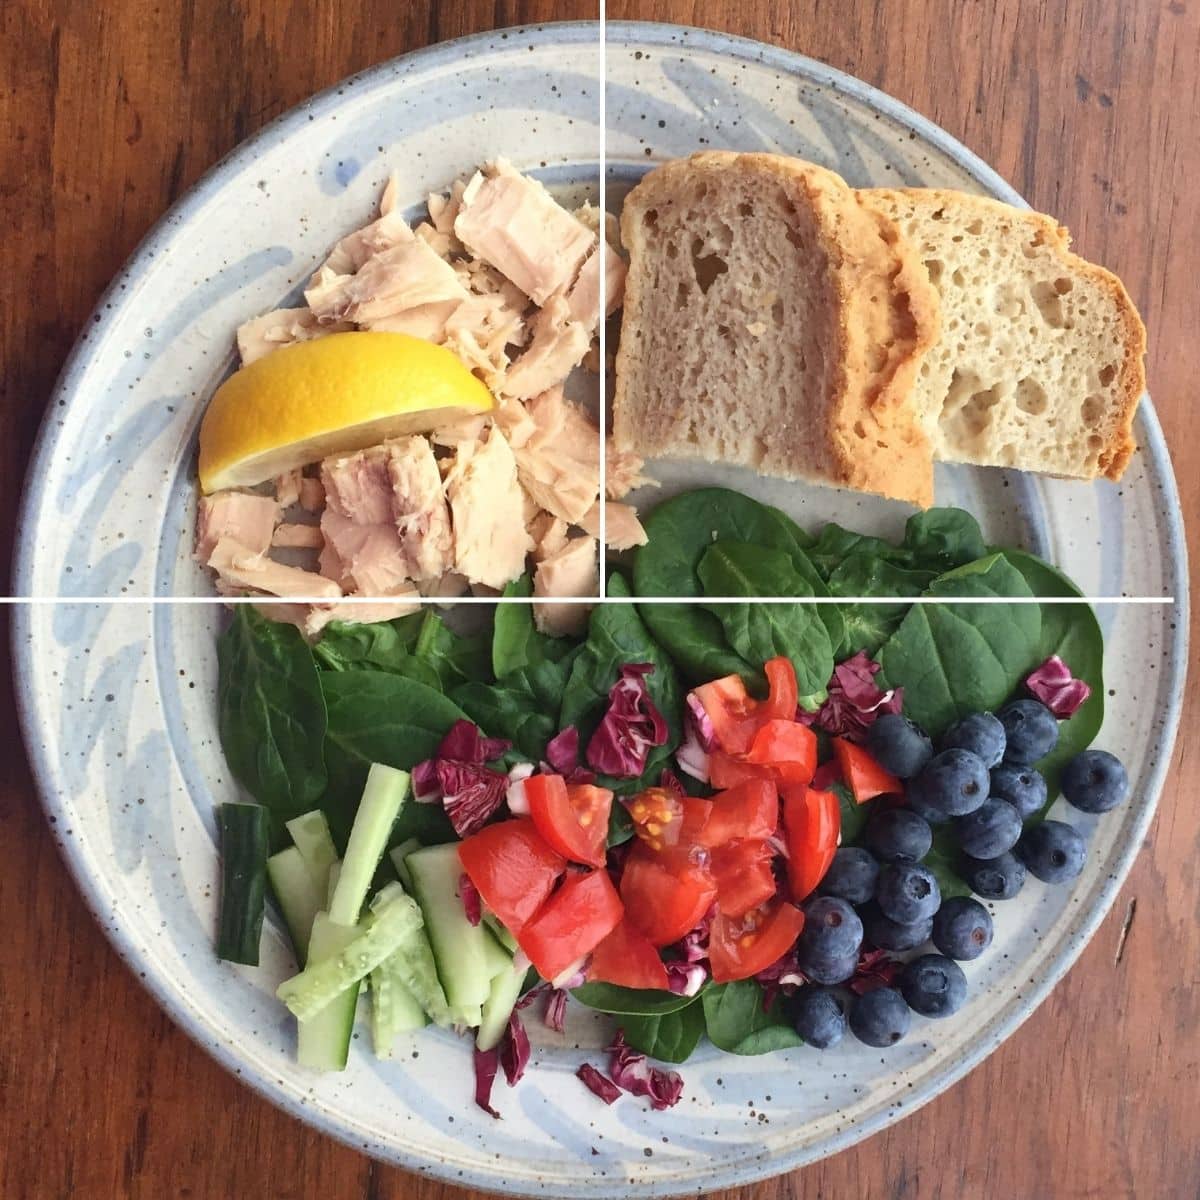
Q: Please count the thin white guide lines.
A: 2